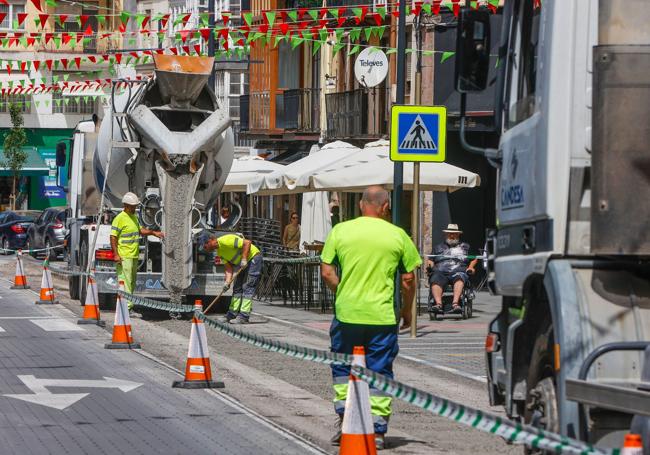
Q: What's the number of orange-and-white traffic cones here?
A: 7